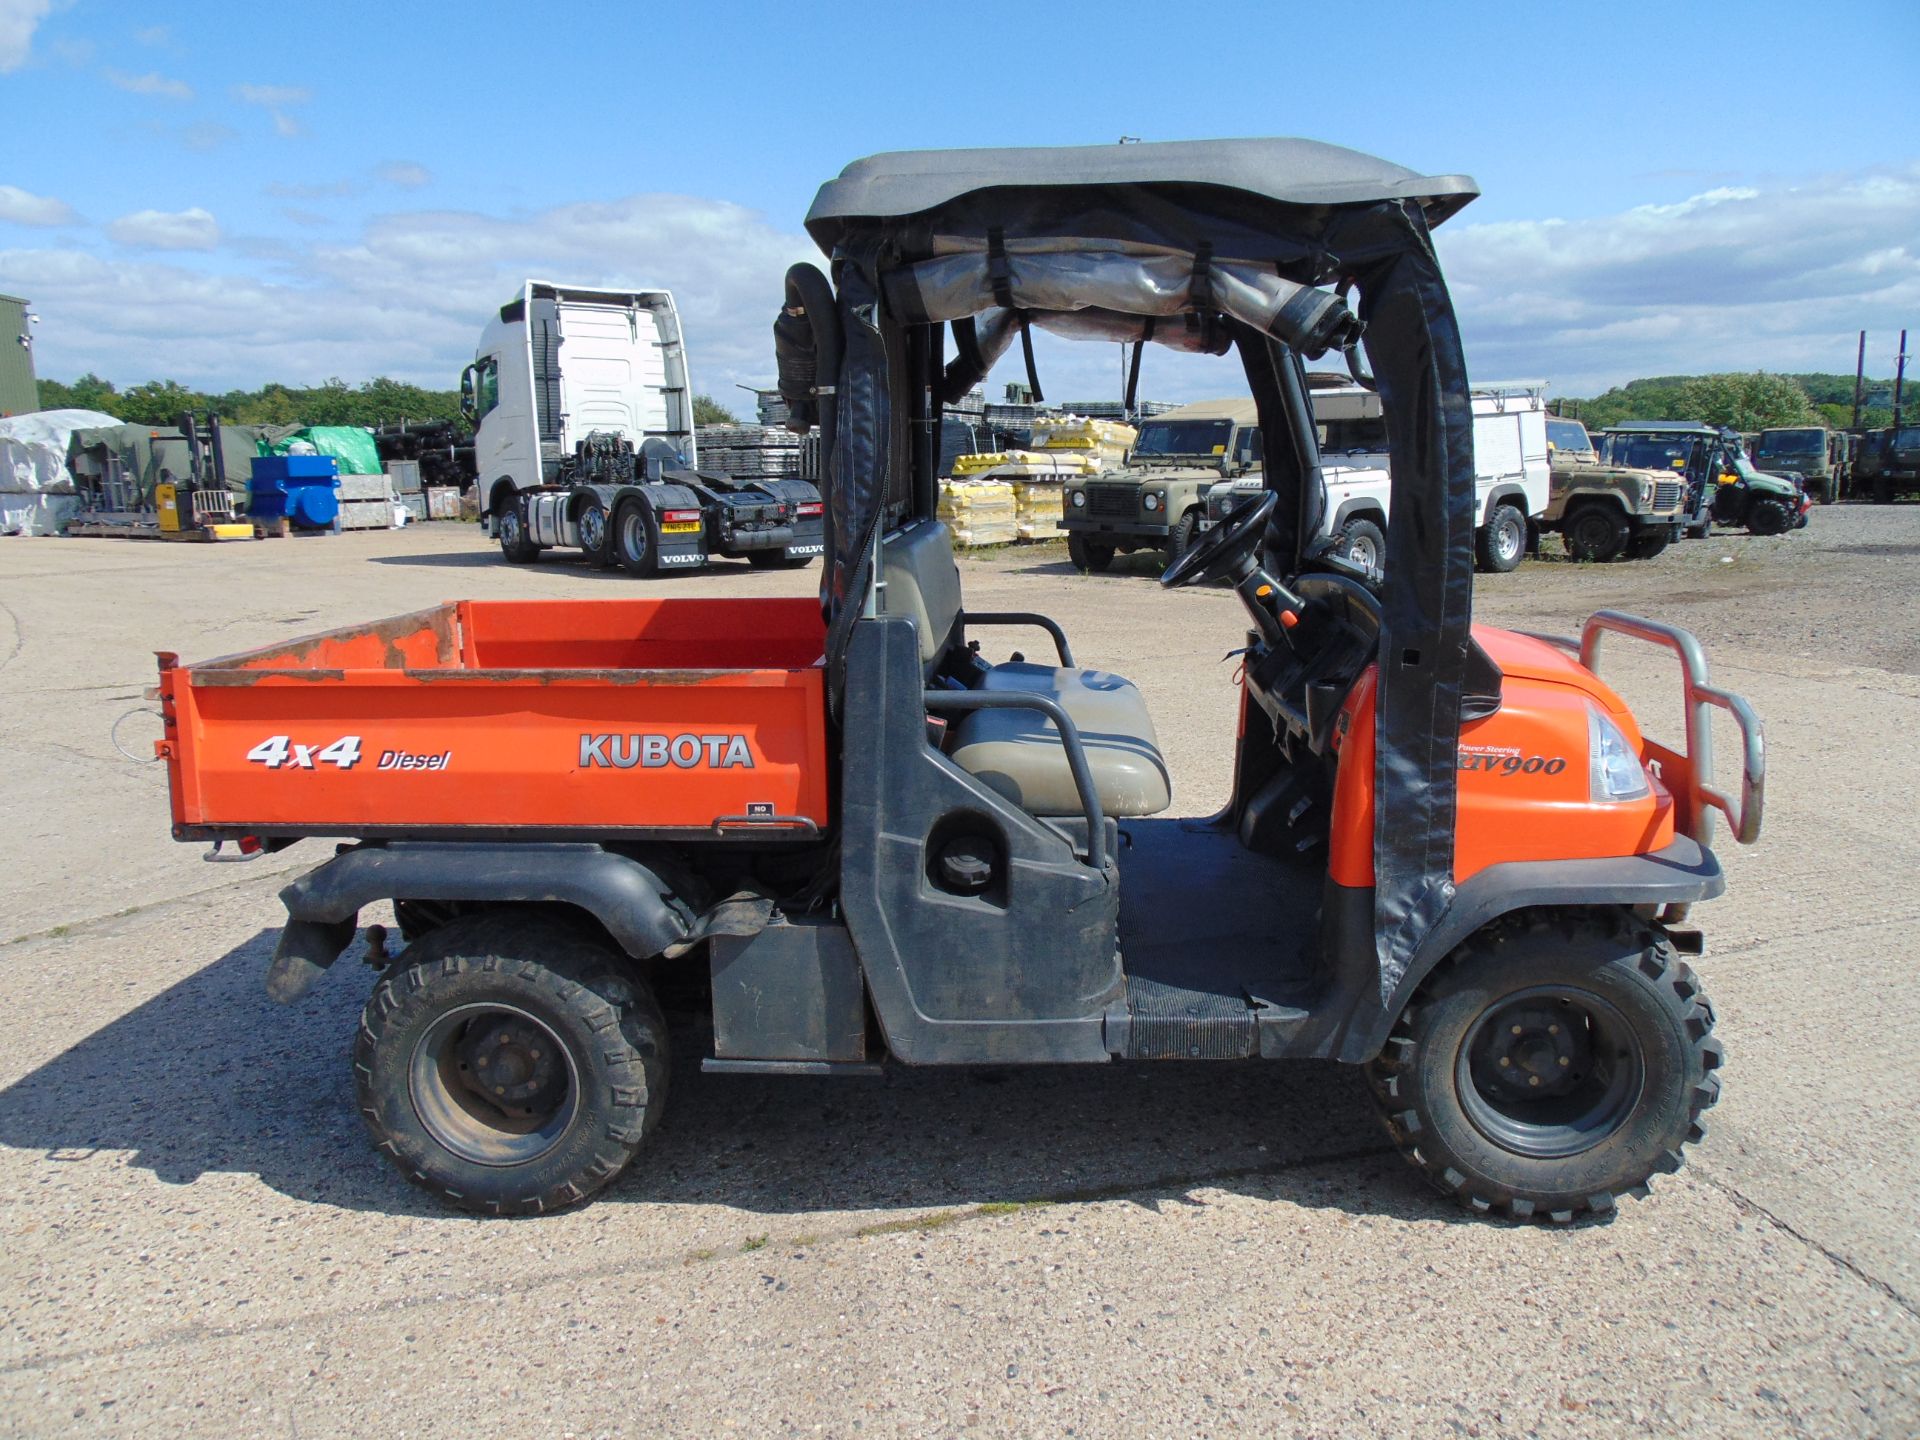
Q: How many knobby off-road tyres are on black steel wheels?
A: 2